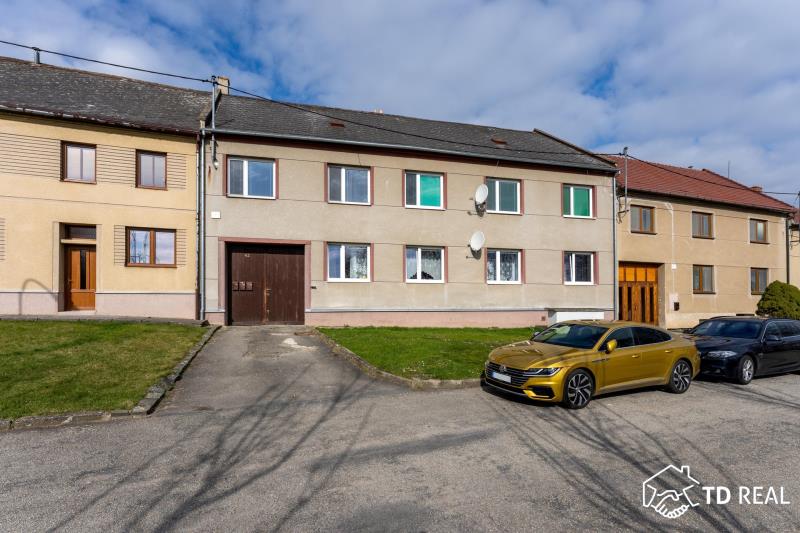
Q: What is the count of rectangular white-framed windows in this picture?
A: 9